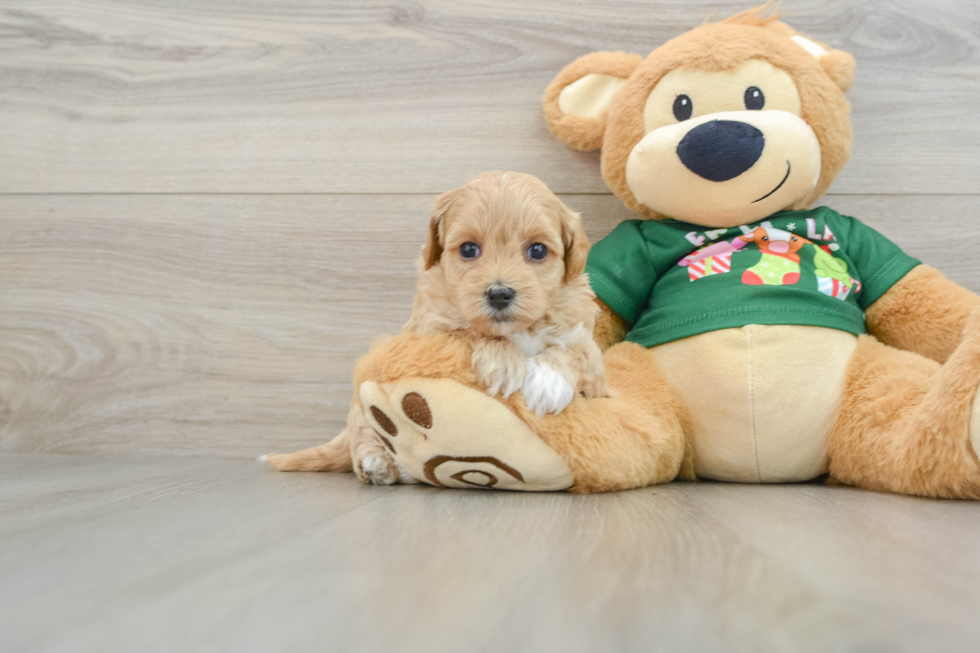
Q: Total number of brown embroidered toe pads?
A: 3